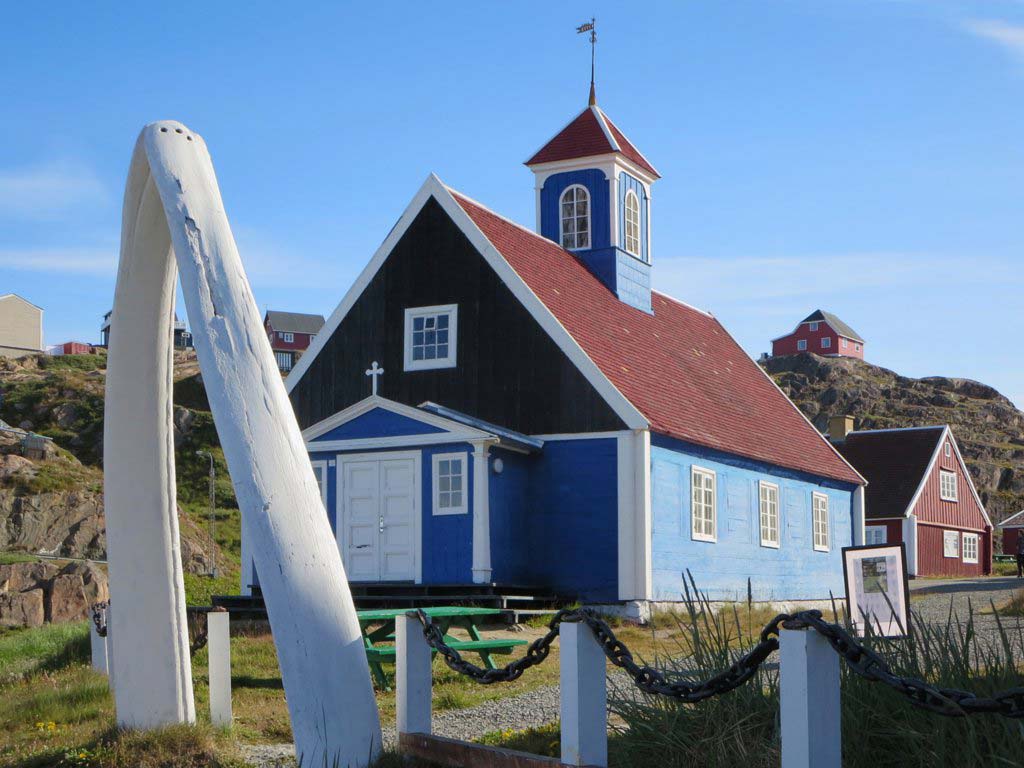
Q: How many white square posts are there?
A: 5